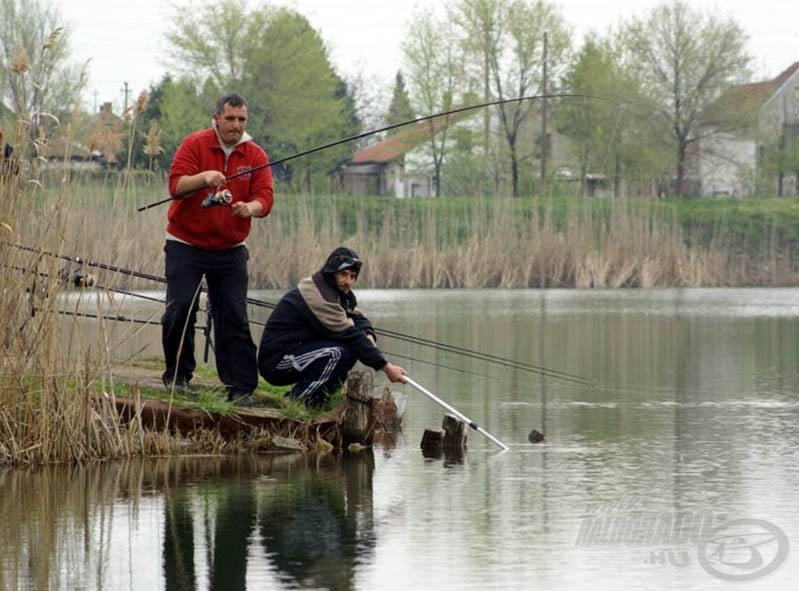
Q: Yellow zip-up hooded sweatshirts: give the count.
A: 0